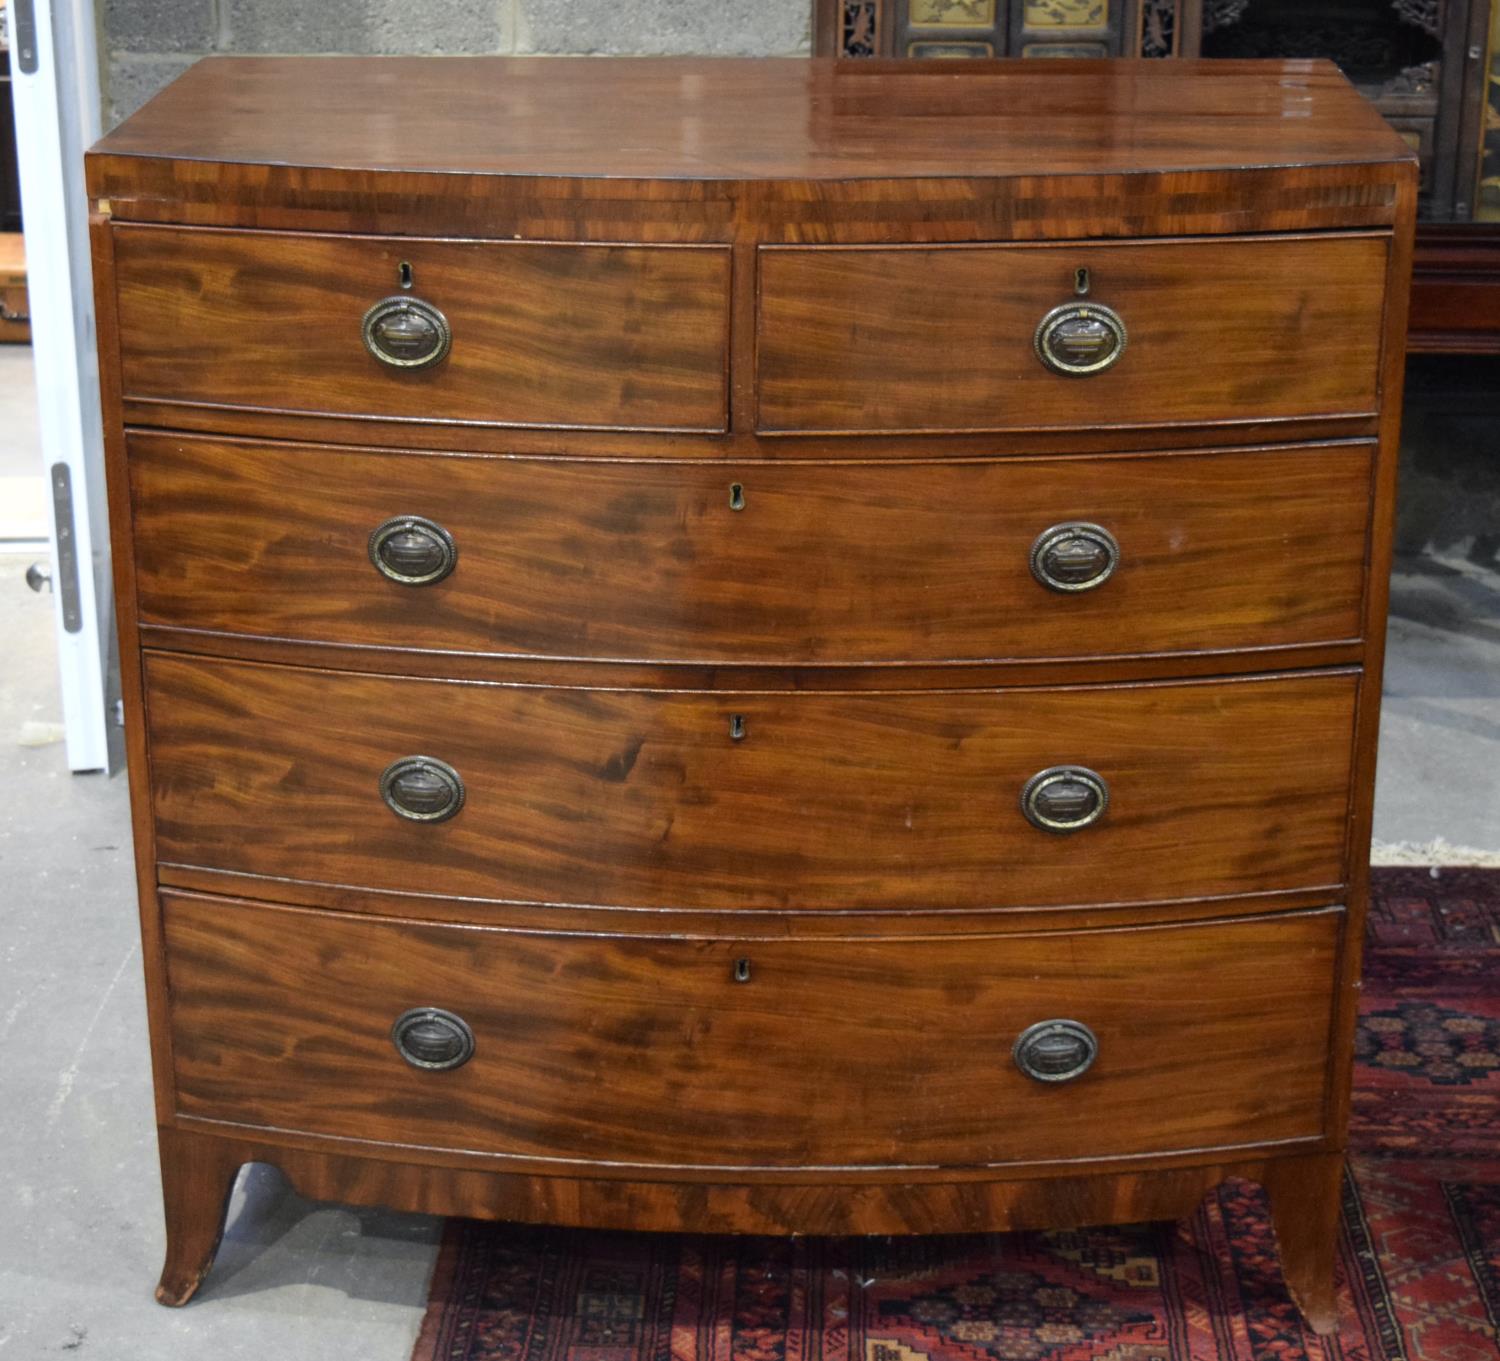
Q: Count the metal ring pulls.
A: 8